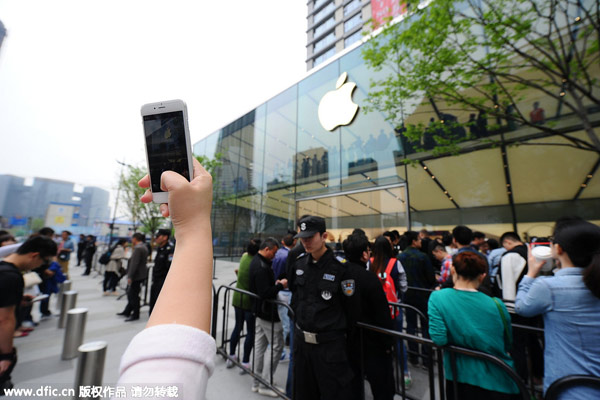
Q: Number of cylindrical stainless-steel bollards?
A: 4